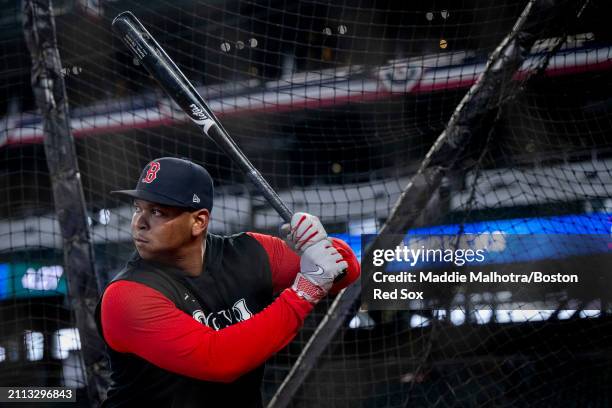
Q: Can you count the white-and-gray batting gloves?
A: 2